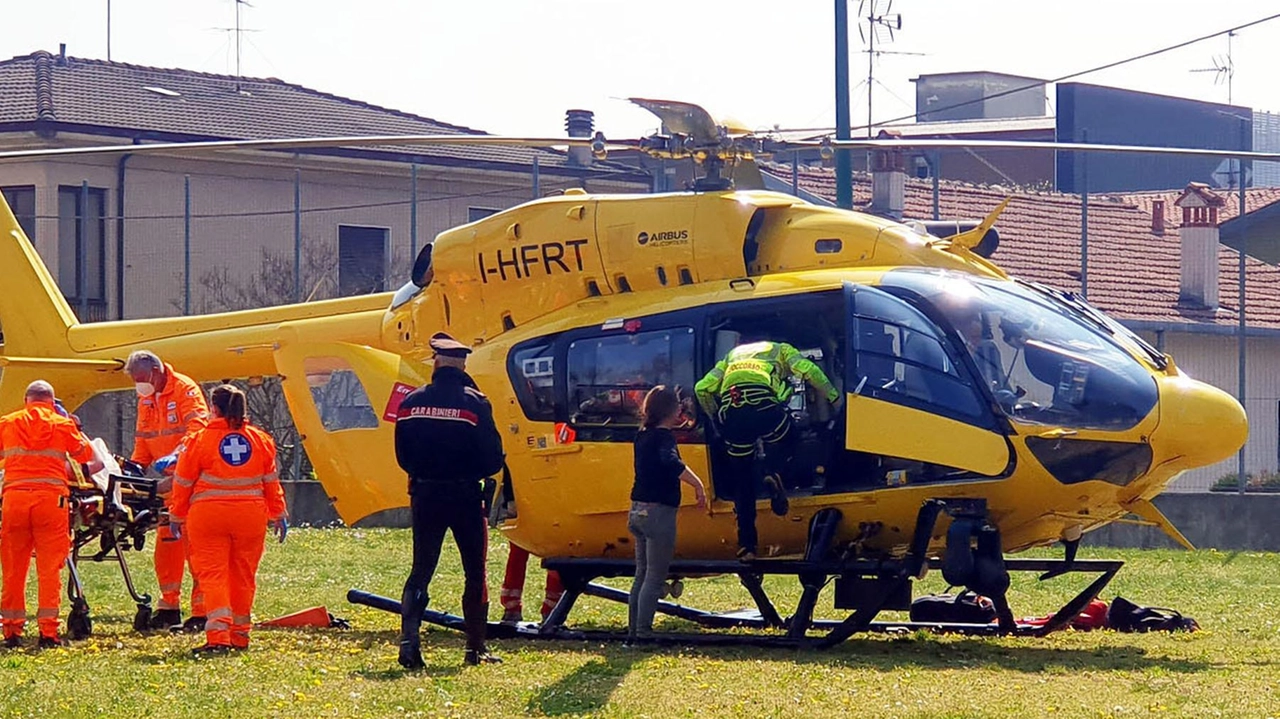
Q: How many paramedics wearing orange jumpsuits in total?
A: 3